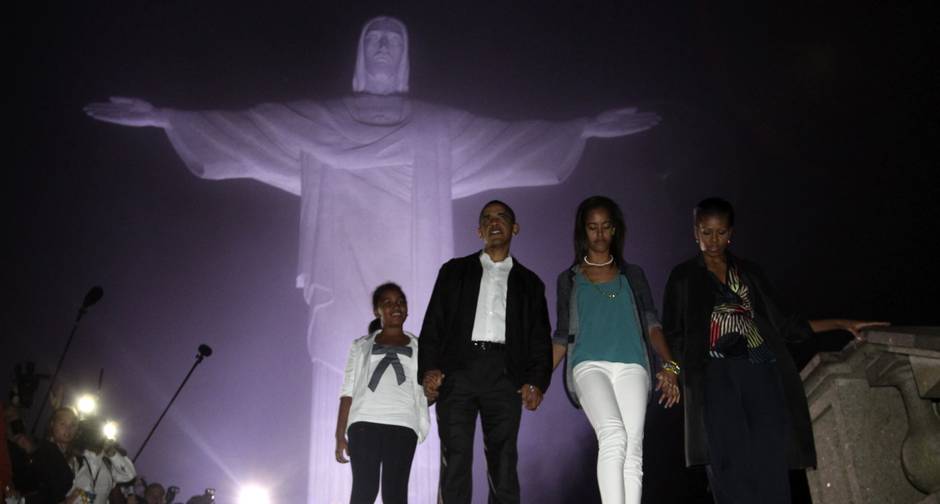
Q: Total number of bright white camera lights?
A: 3